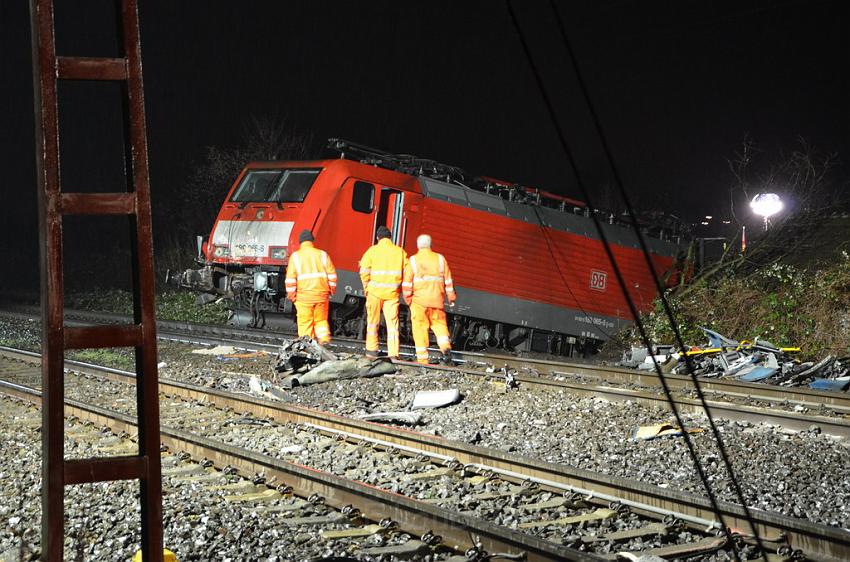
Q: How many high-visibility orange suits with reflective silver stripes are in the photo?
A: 3